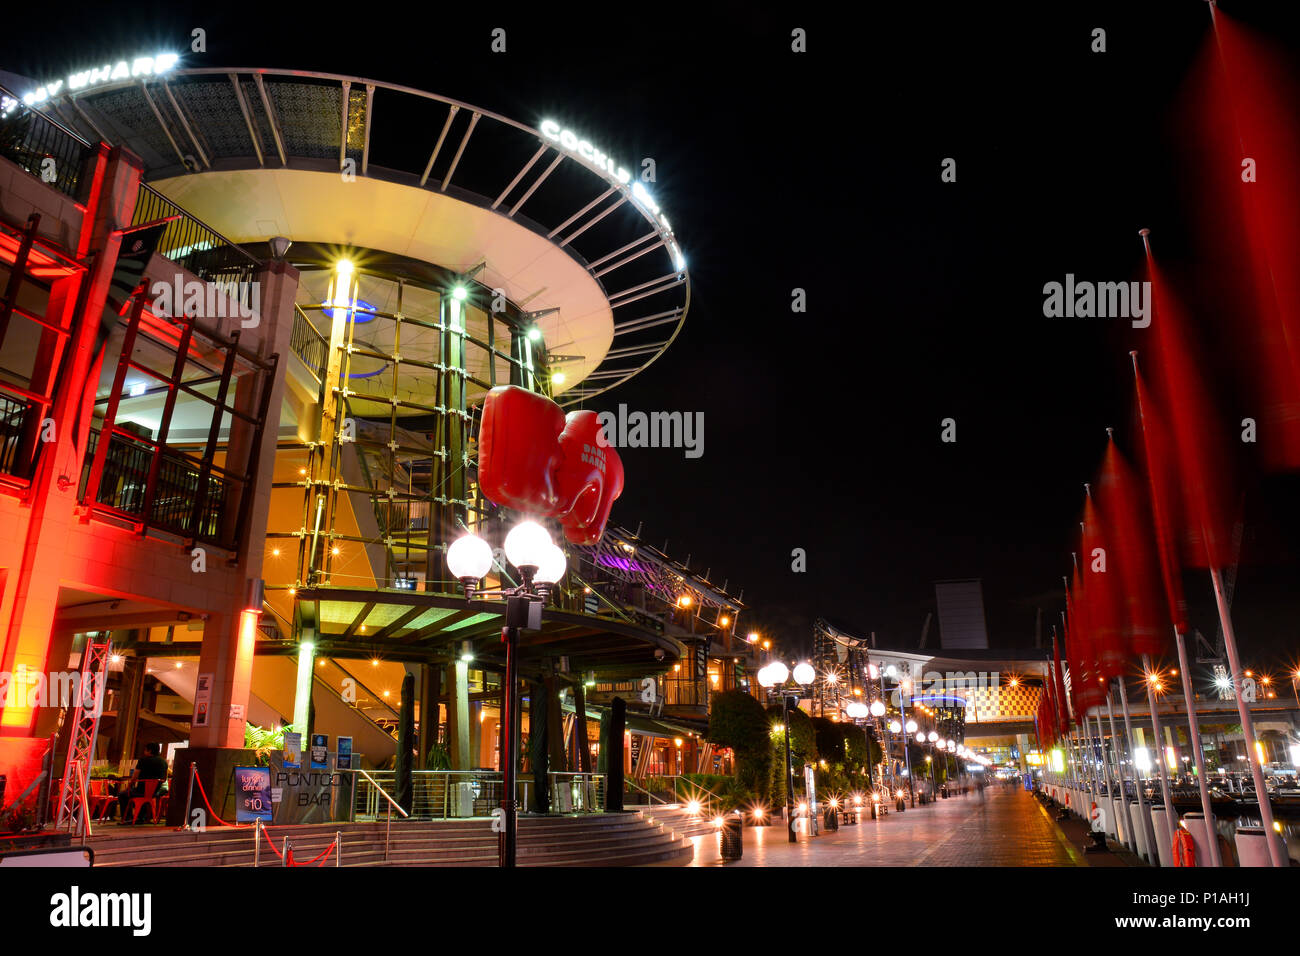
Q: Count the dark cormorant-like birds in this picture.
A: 0